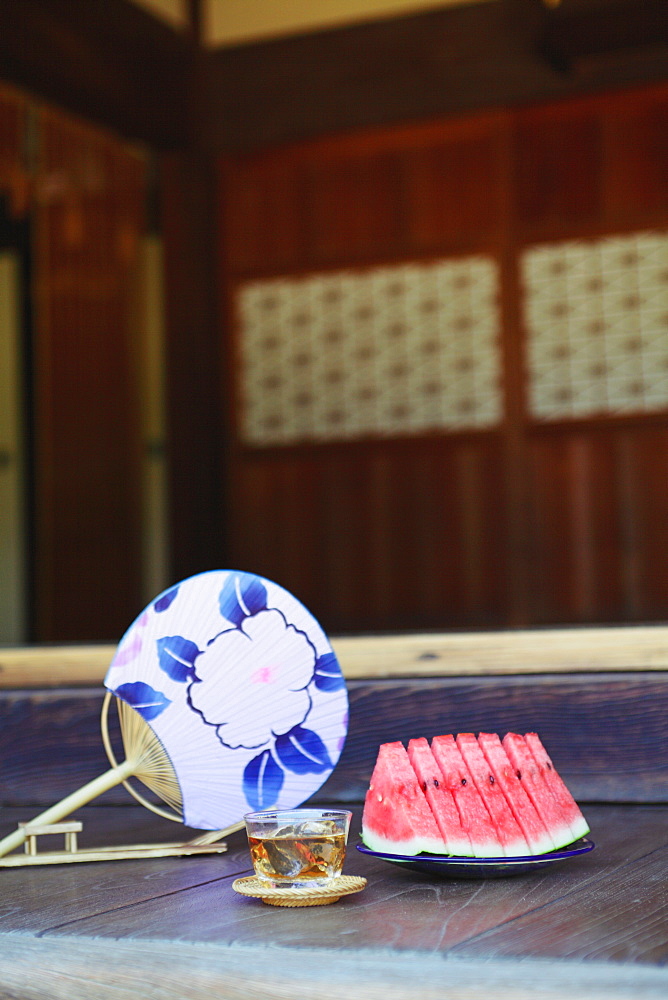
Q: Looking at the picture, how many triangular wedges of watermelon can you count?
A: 7